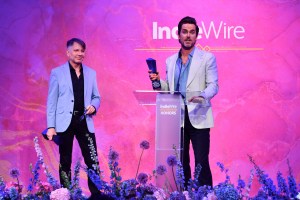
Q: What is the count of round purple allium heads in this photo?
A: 6